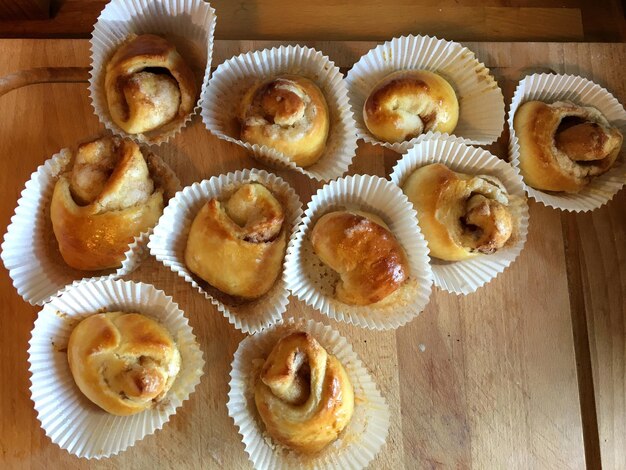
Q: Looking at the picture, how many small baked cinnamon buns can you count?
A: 10